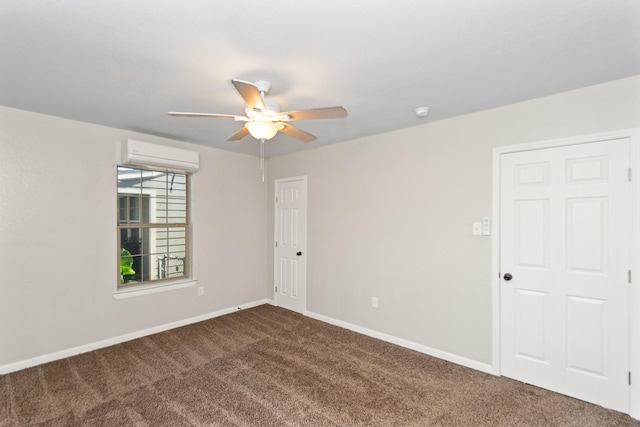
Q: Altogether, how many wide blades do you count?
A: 5